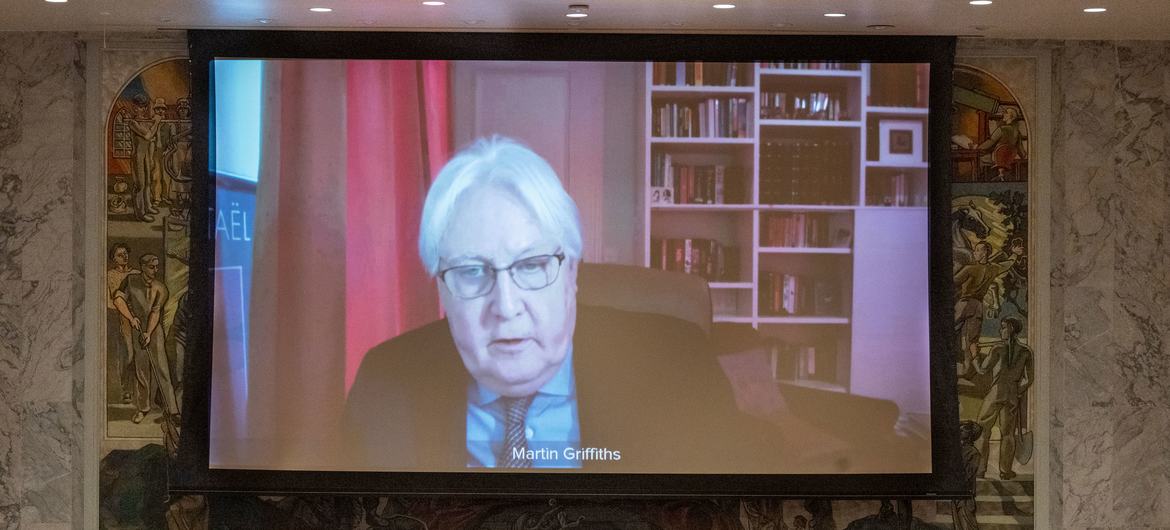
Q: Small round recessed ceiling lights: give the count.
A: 8